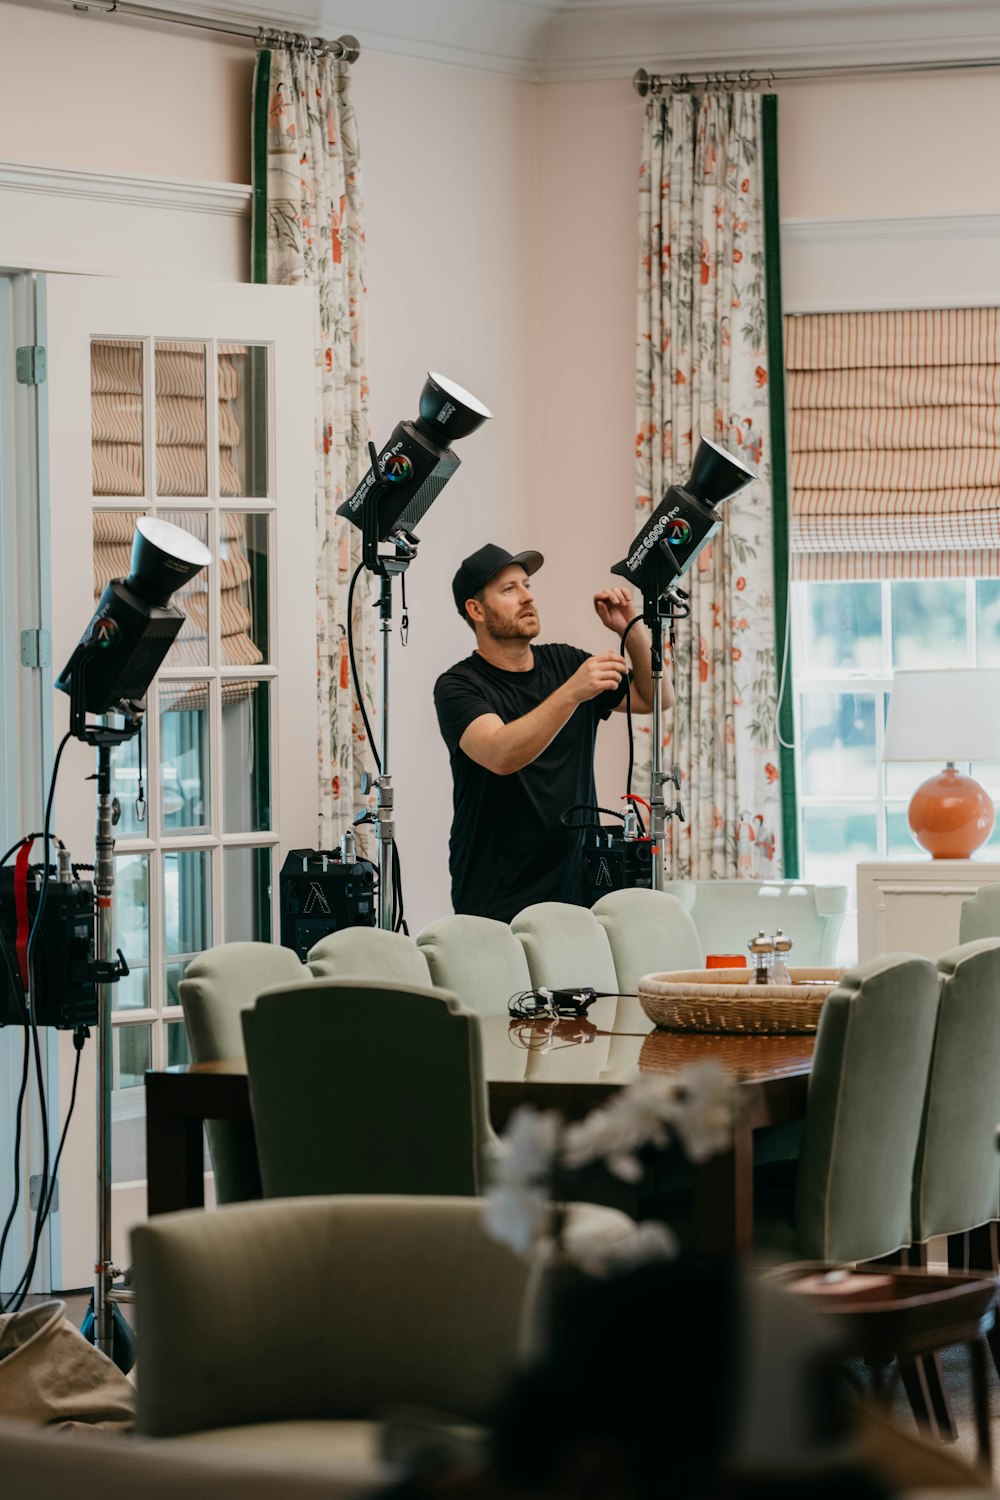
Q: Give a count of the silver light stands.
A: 3